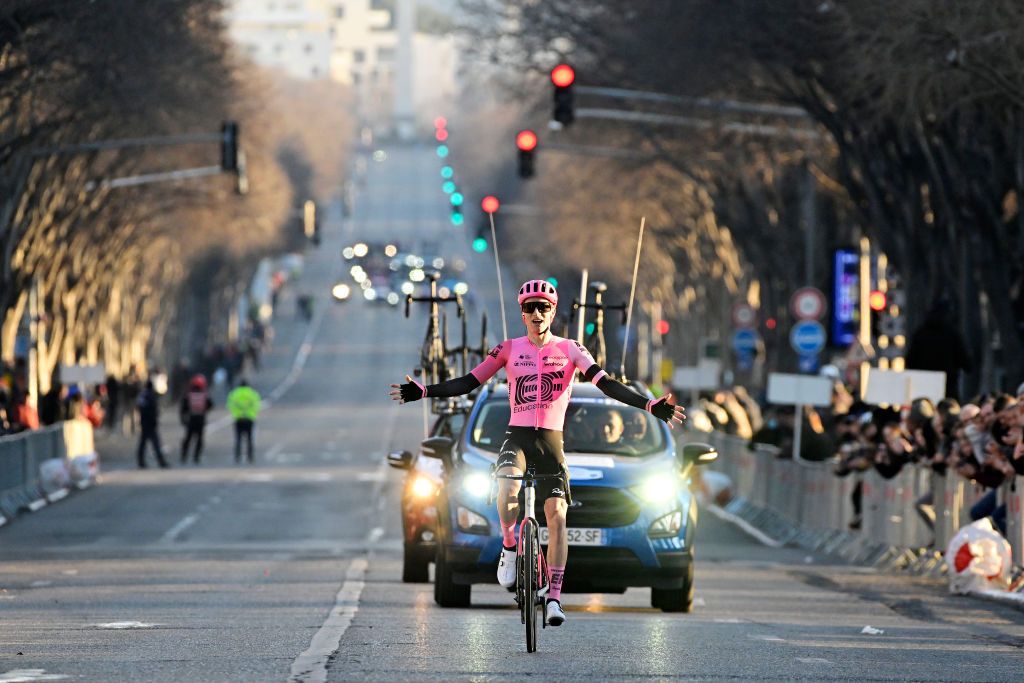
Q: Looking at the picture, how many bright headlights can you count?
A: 3